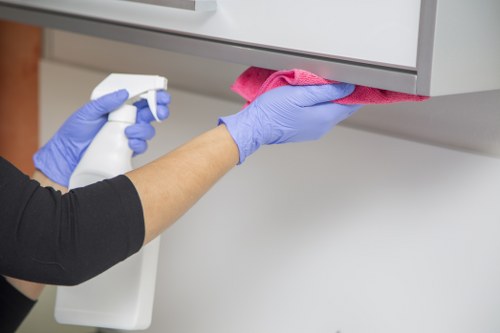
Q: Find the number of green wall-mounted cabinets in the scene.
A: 0